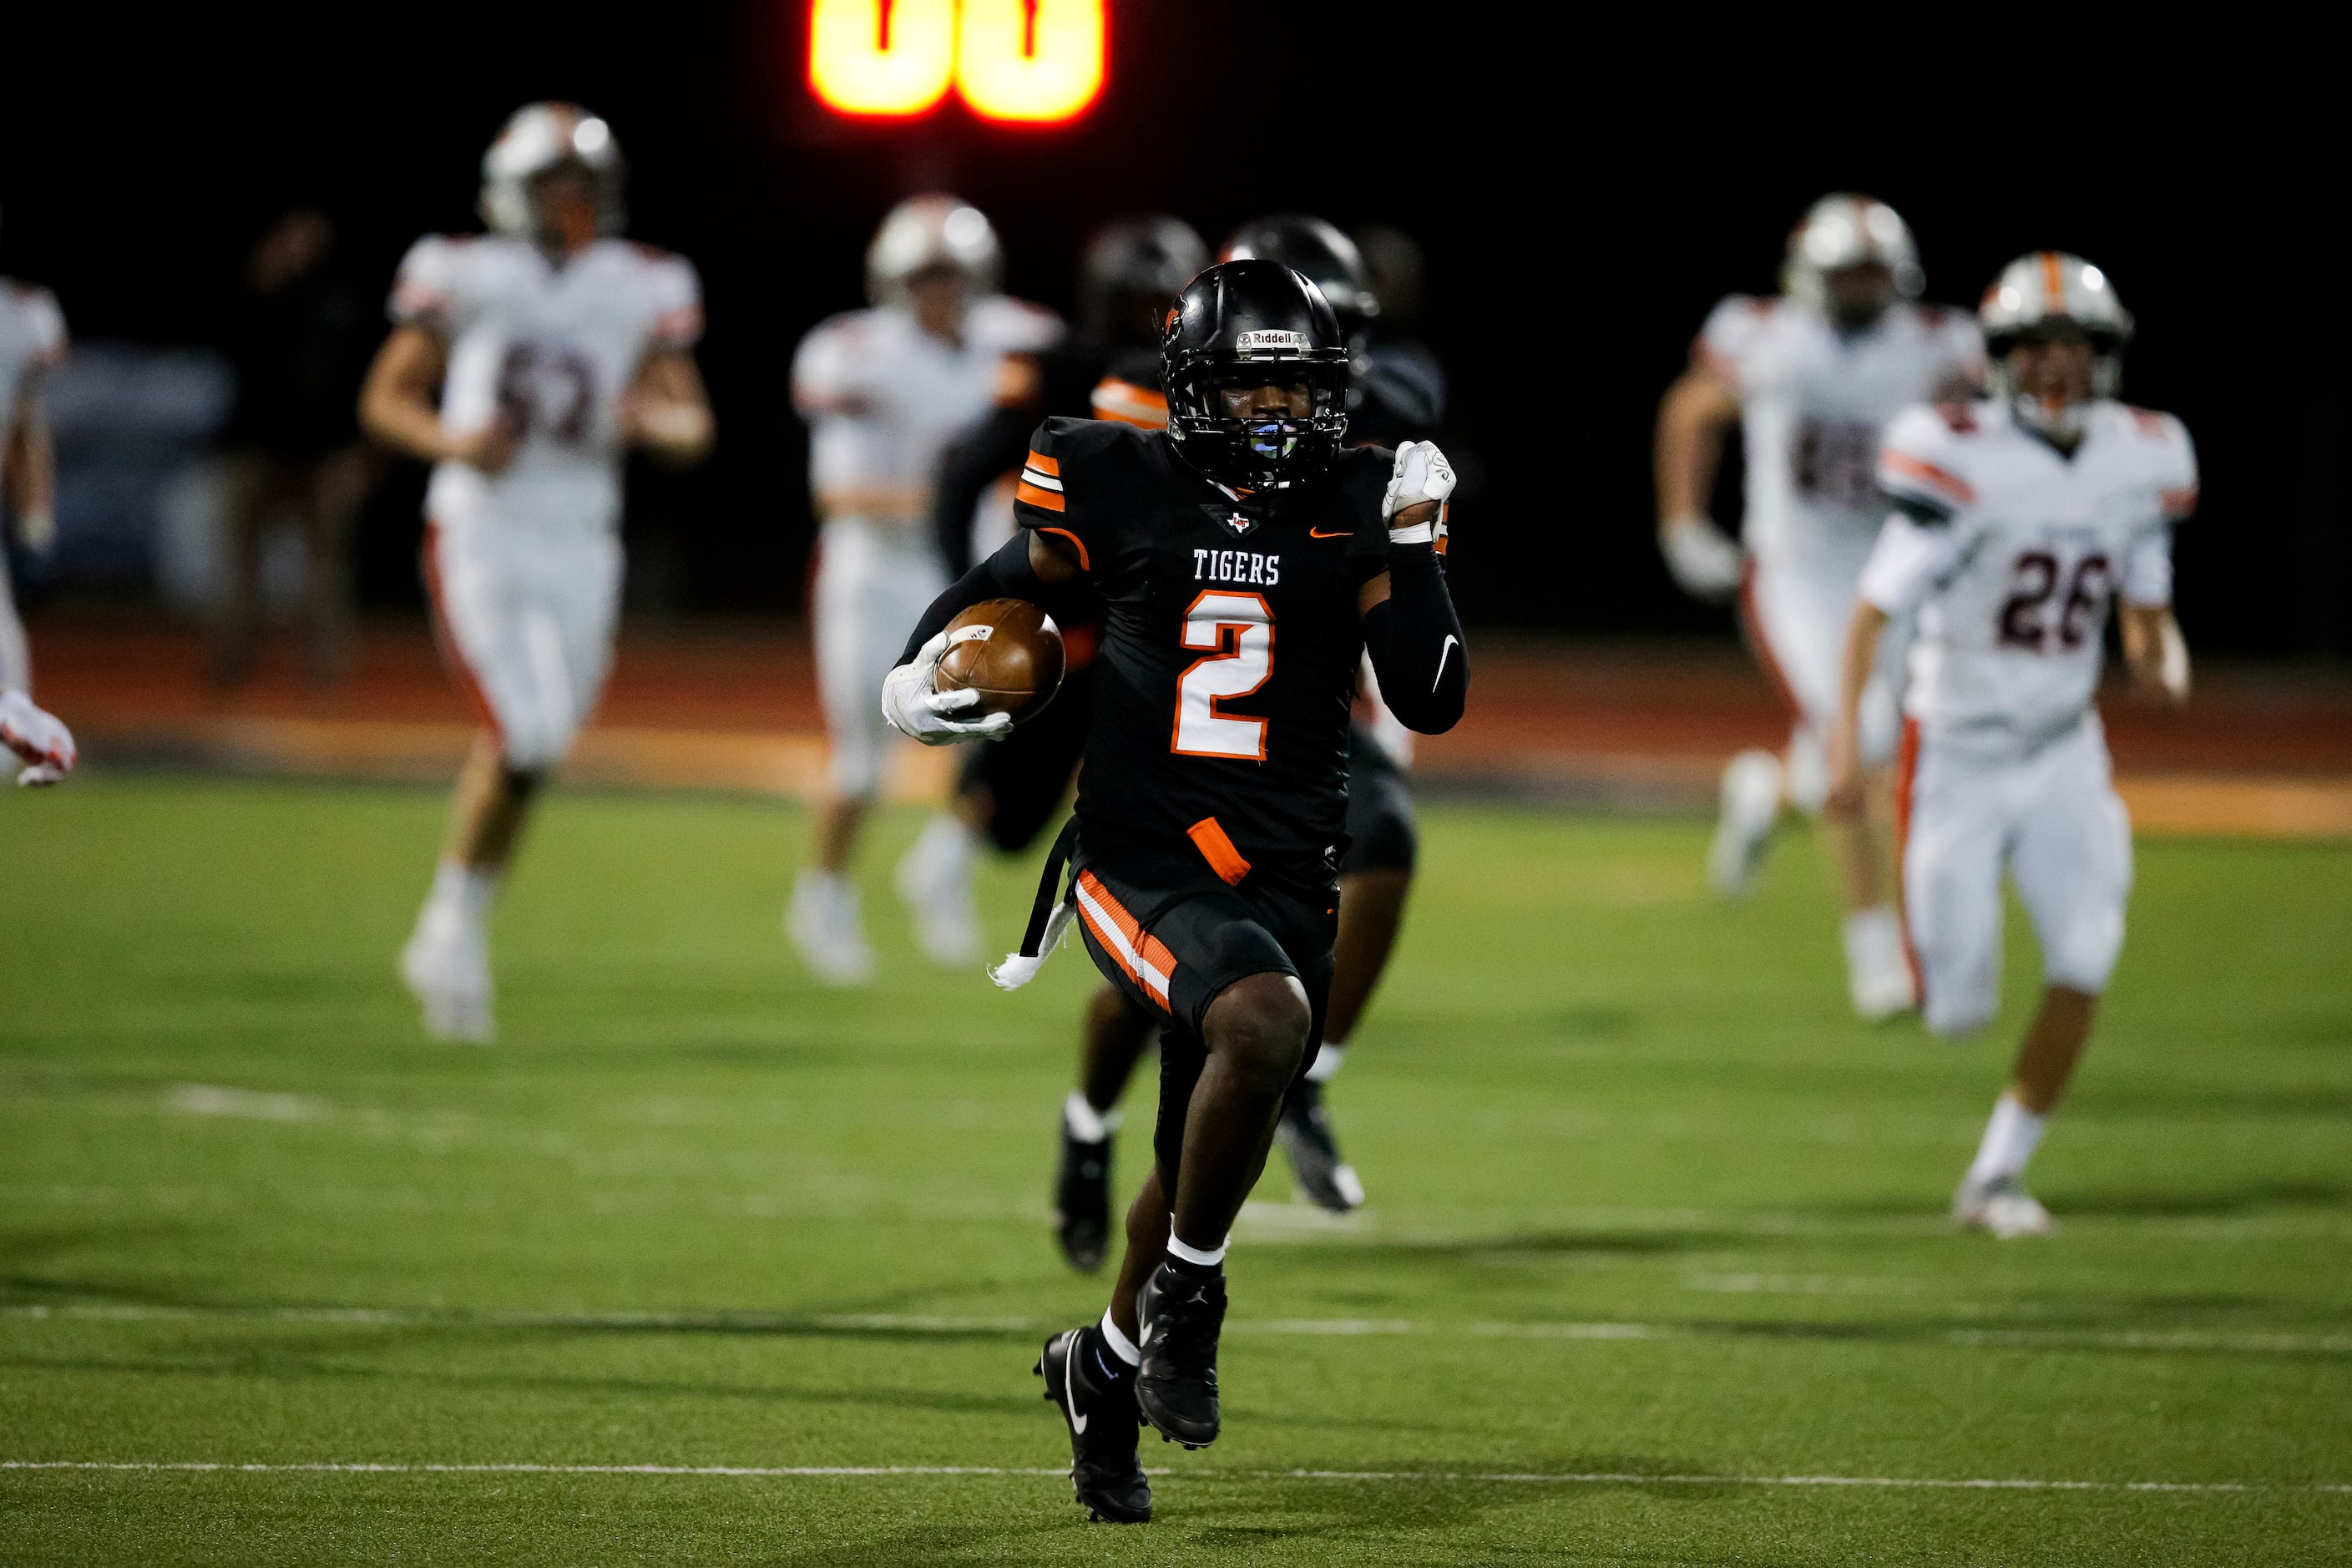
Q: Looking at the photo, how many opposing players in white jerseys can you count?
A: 5